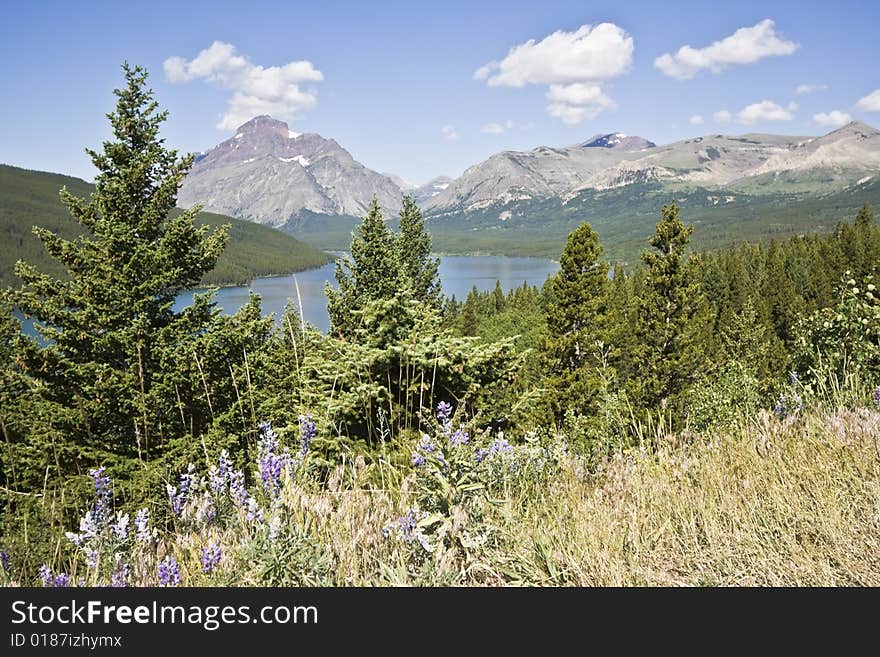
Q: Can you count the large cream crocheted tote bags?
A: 0